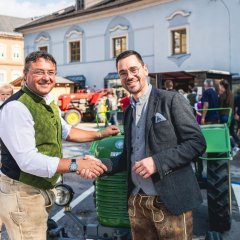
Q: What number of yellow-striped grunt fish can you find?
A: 0